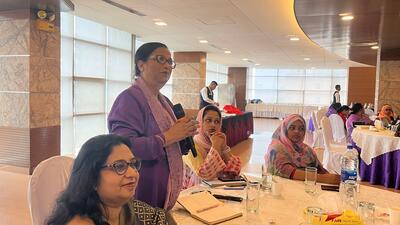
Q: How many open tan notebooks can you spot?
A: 1